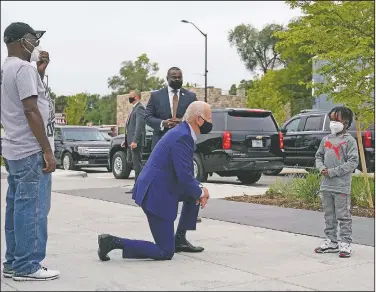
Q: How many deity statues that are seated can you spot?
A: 0